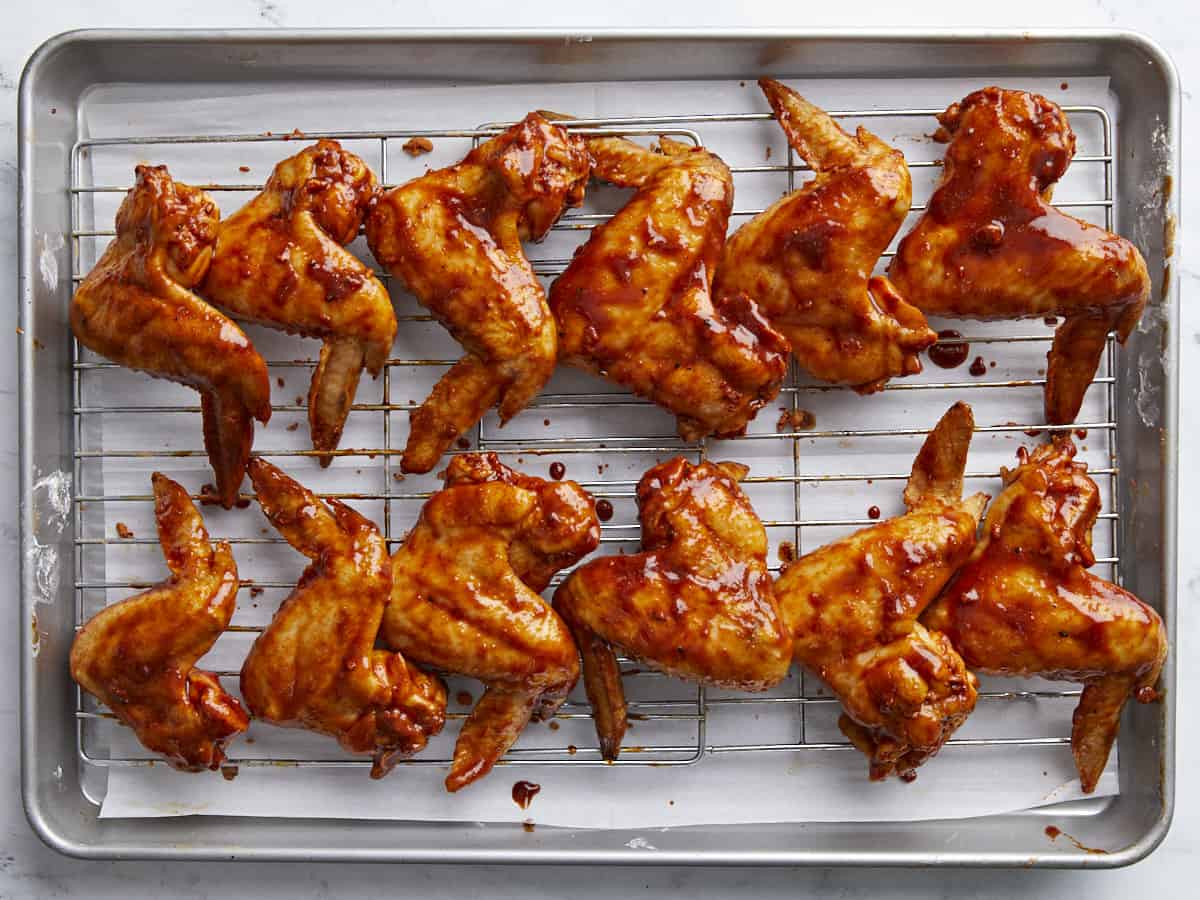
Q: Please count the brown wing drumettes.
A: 12